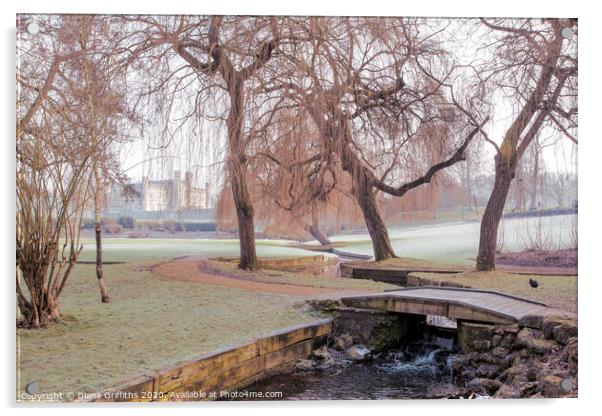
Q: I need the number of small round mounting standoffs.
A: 4